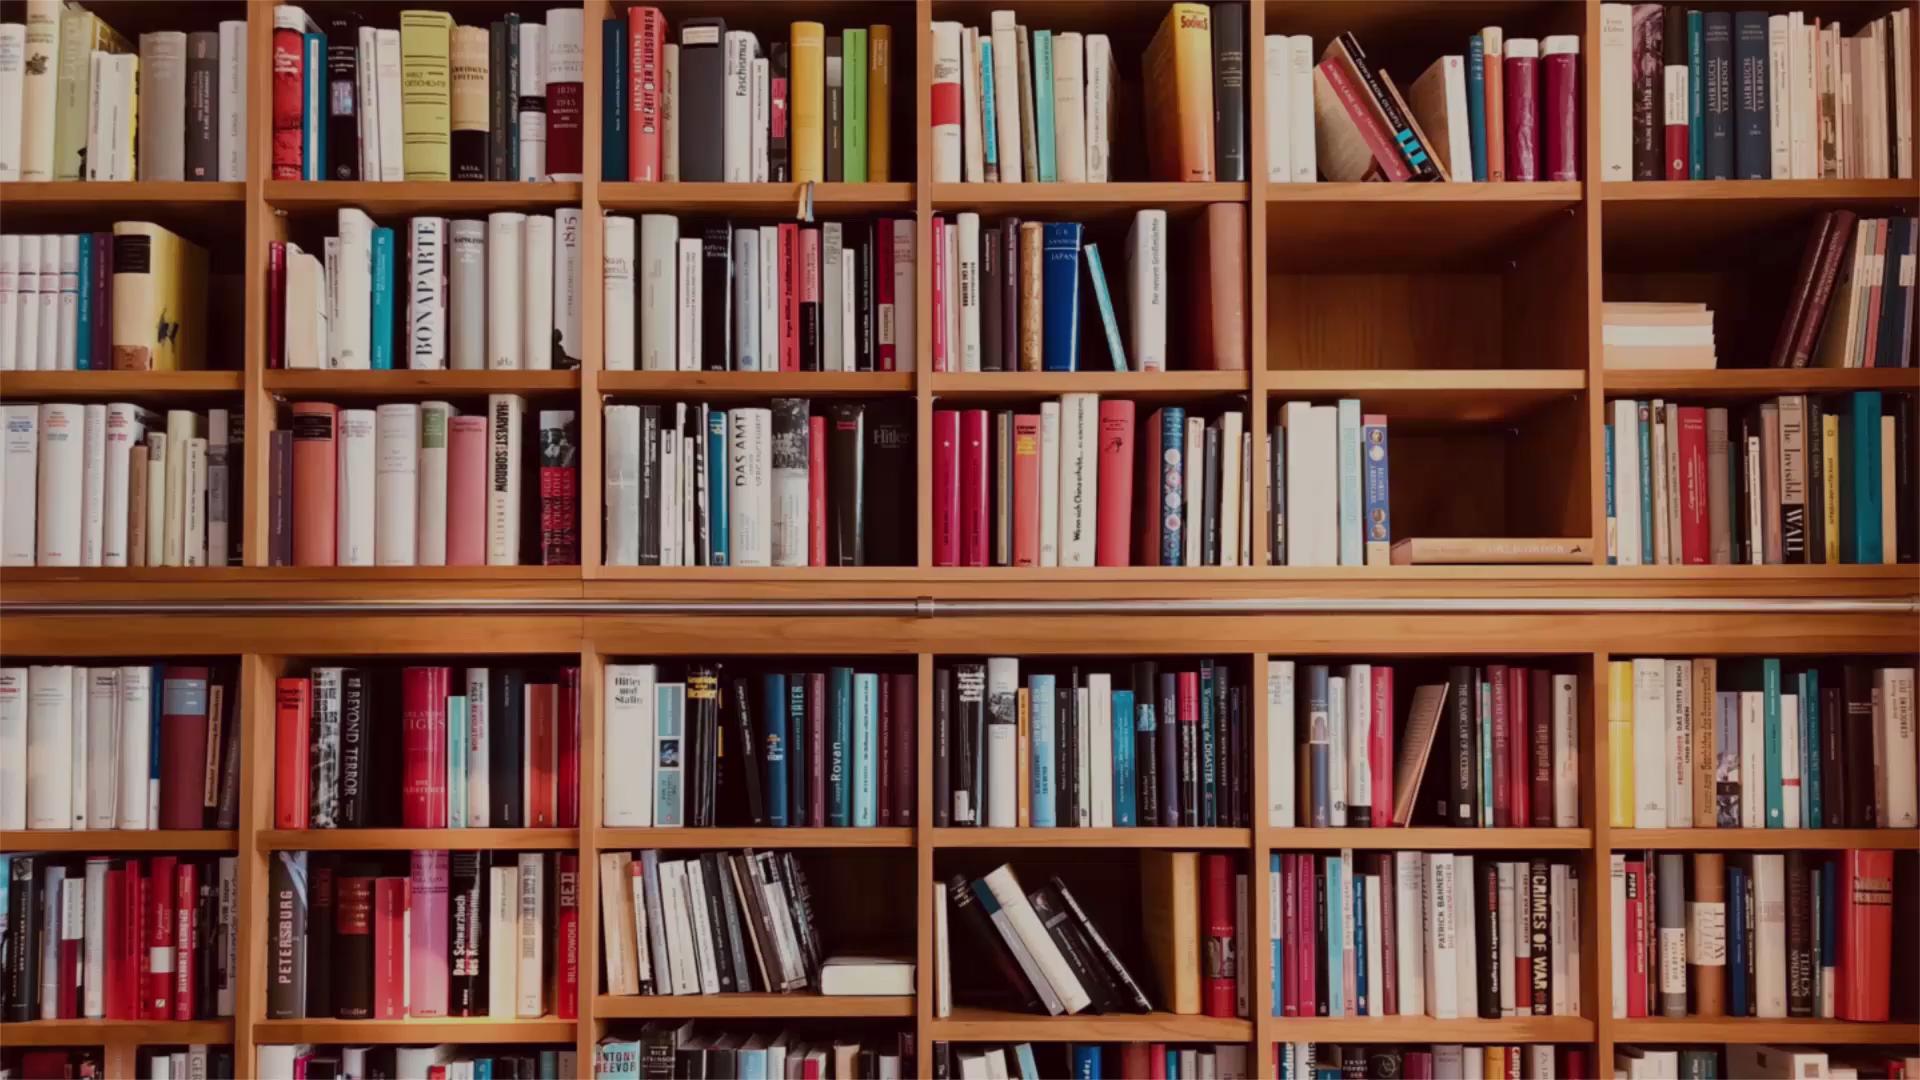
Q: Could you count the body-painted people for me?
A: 0